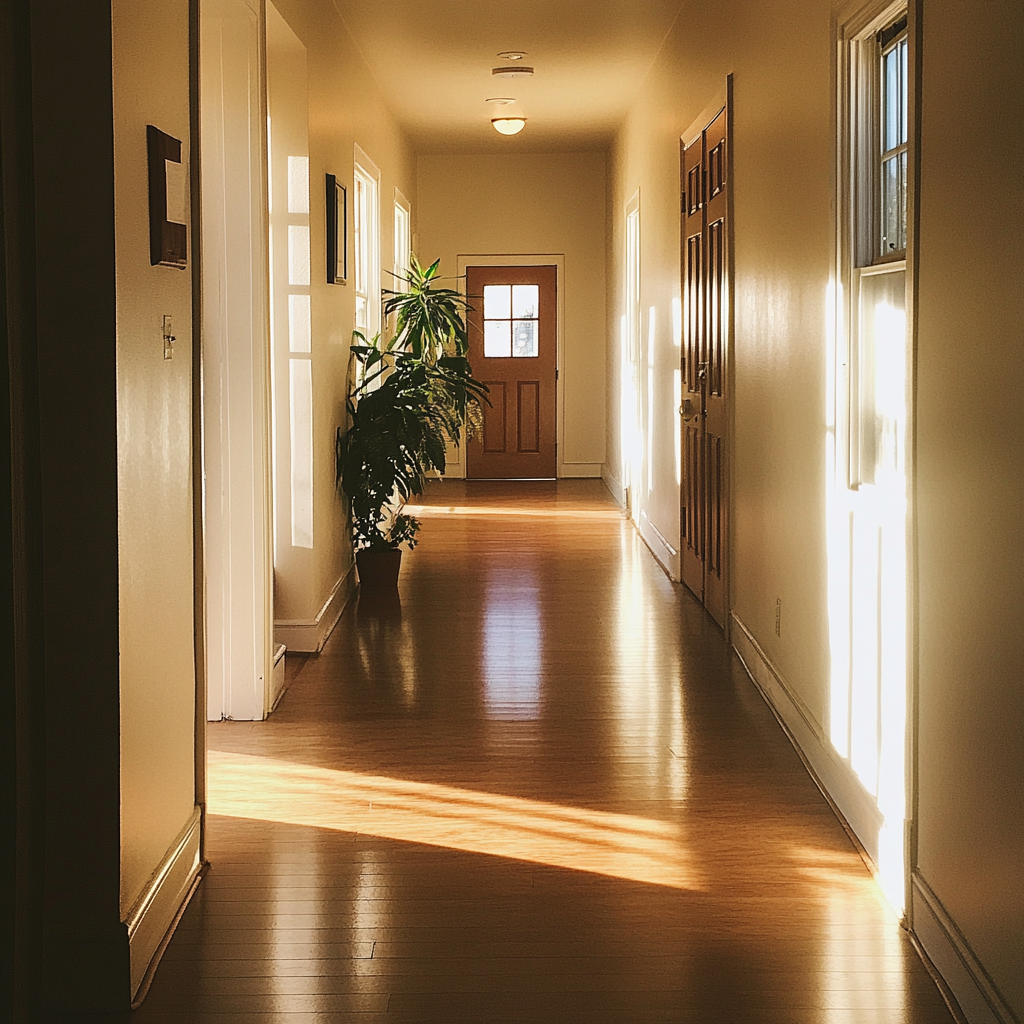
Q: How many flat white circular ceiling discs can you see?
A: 3